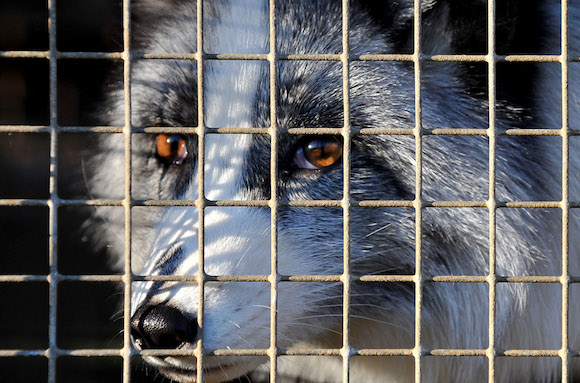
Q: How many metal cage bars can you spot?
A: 13